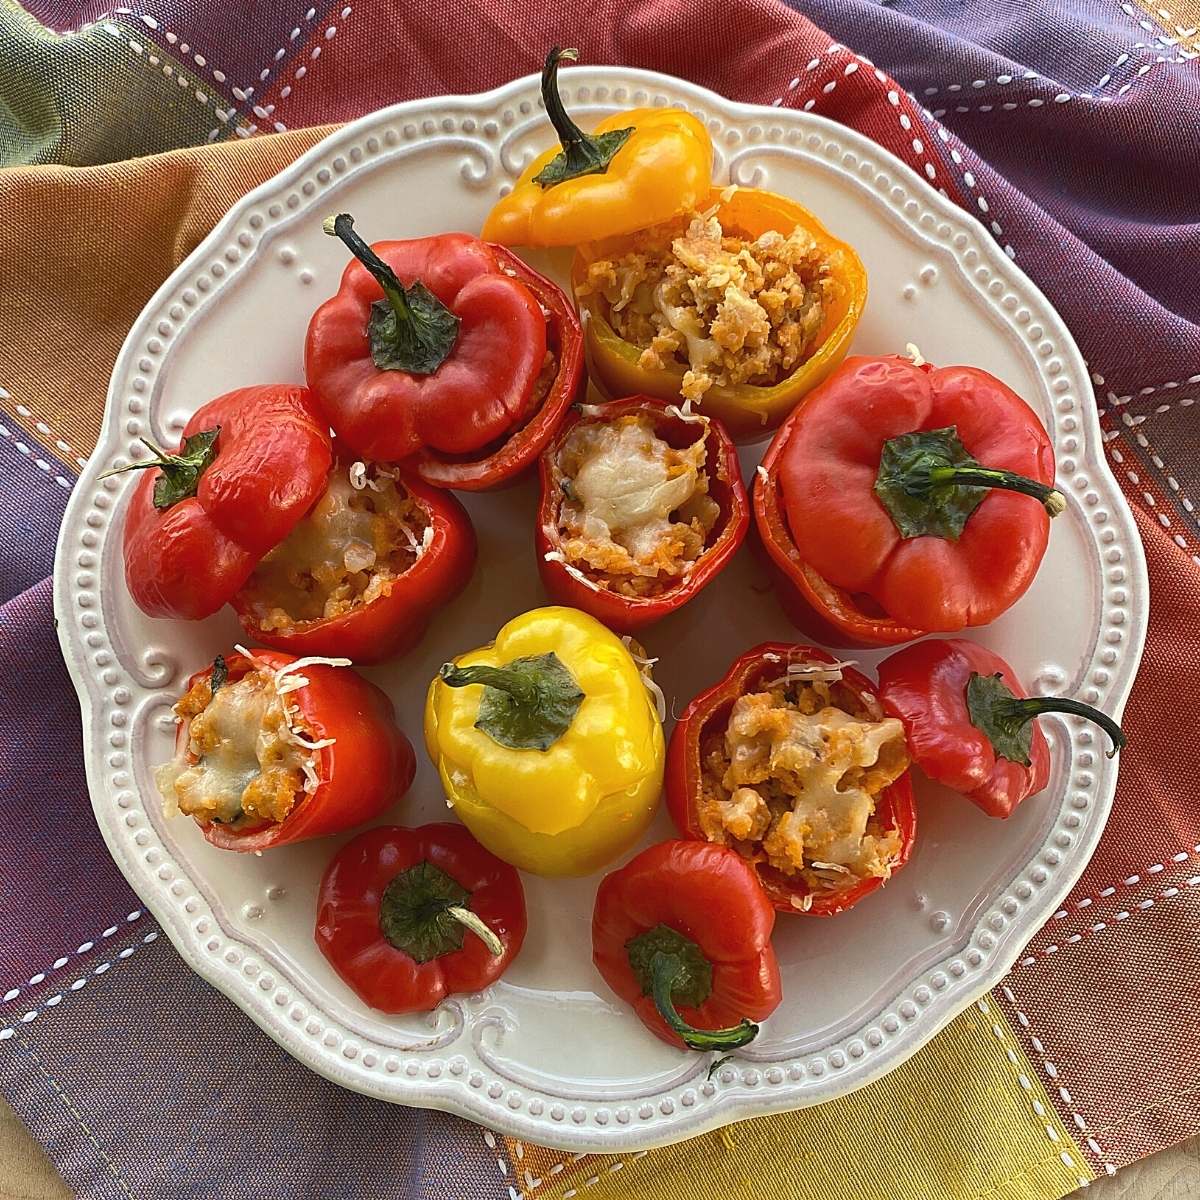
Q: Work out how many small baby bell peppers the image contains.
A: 8